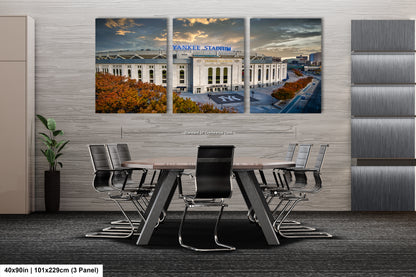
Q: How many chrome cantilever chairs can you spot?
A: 7